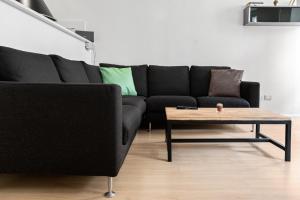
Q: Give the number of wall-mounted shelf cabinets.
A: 1